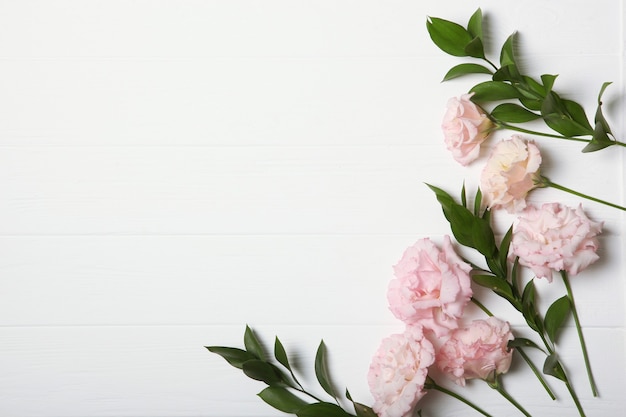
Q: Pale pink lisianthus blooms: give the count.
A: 6